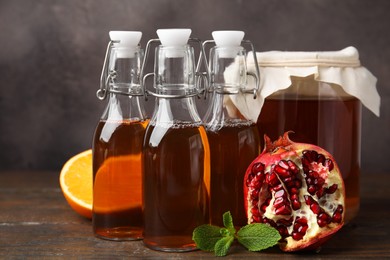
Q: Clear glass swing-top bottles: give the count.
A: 3